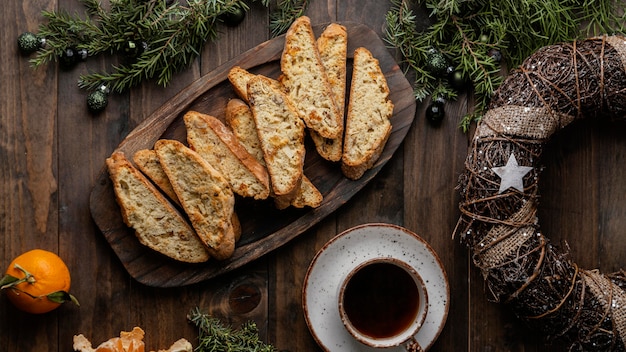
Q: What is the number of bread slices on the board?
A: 10